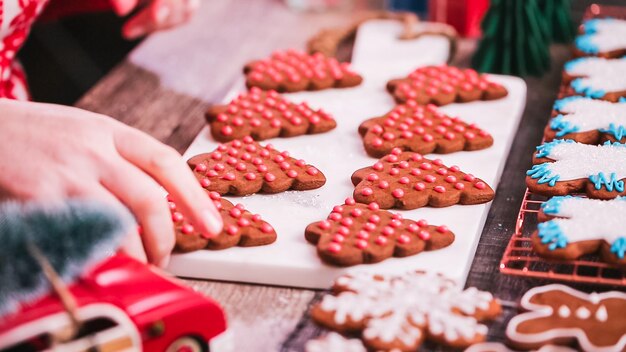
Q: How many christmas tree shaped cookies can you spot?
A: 8